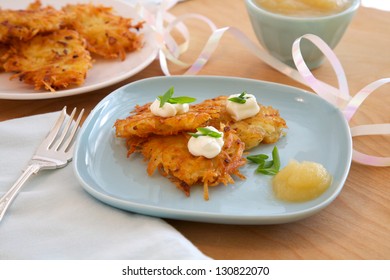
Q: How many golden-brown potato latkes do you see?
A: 6